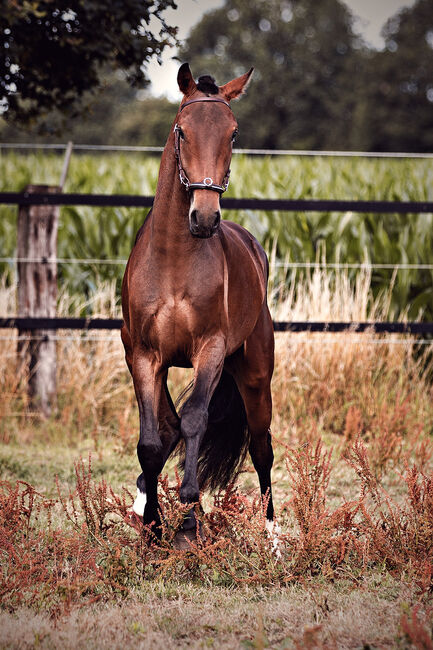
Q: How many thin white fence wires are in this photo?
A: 3